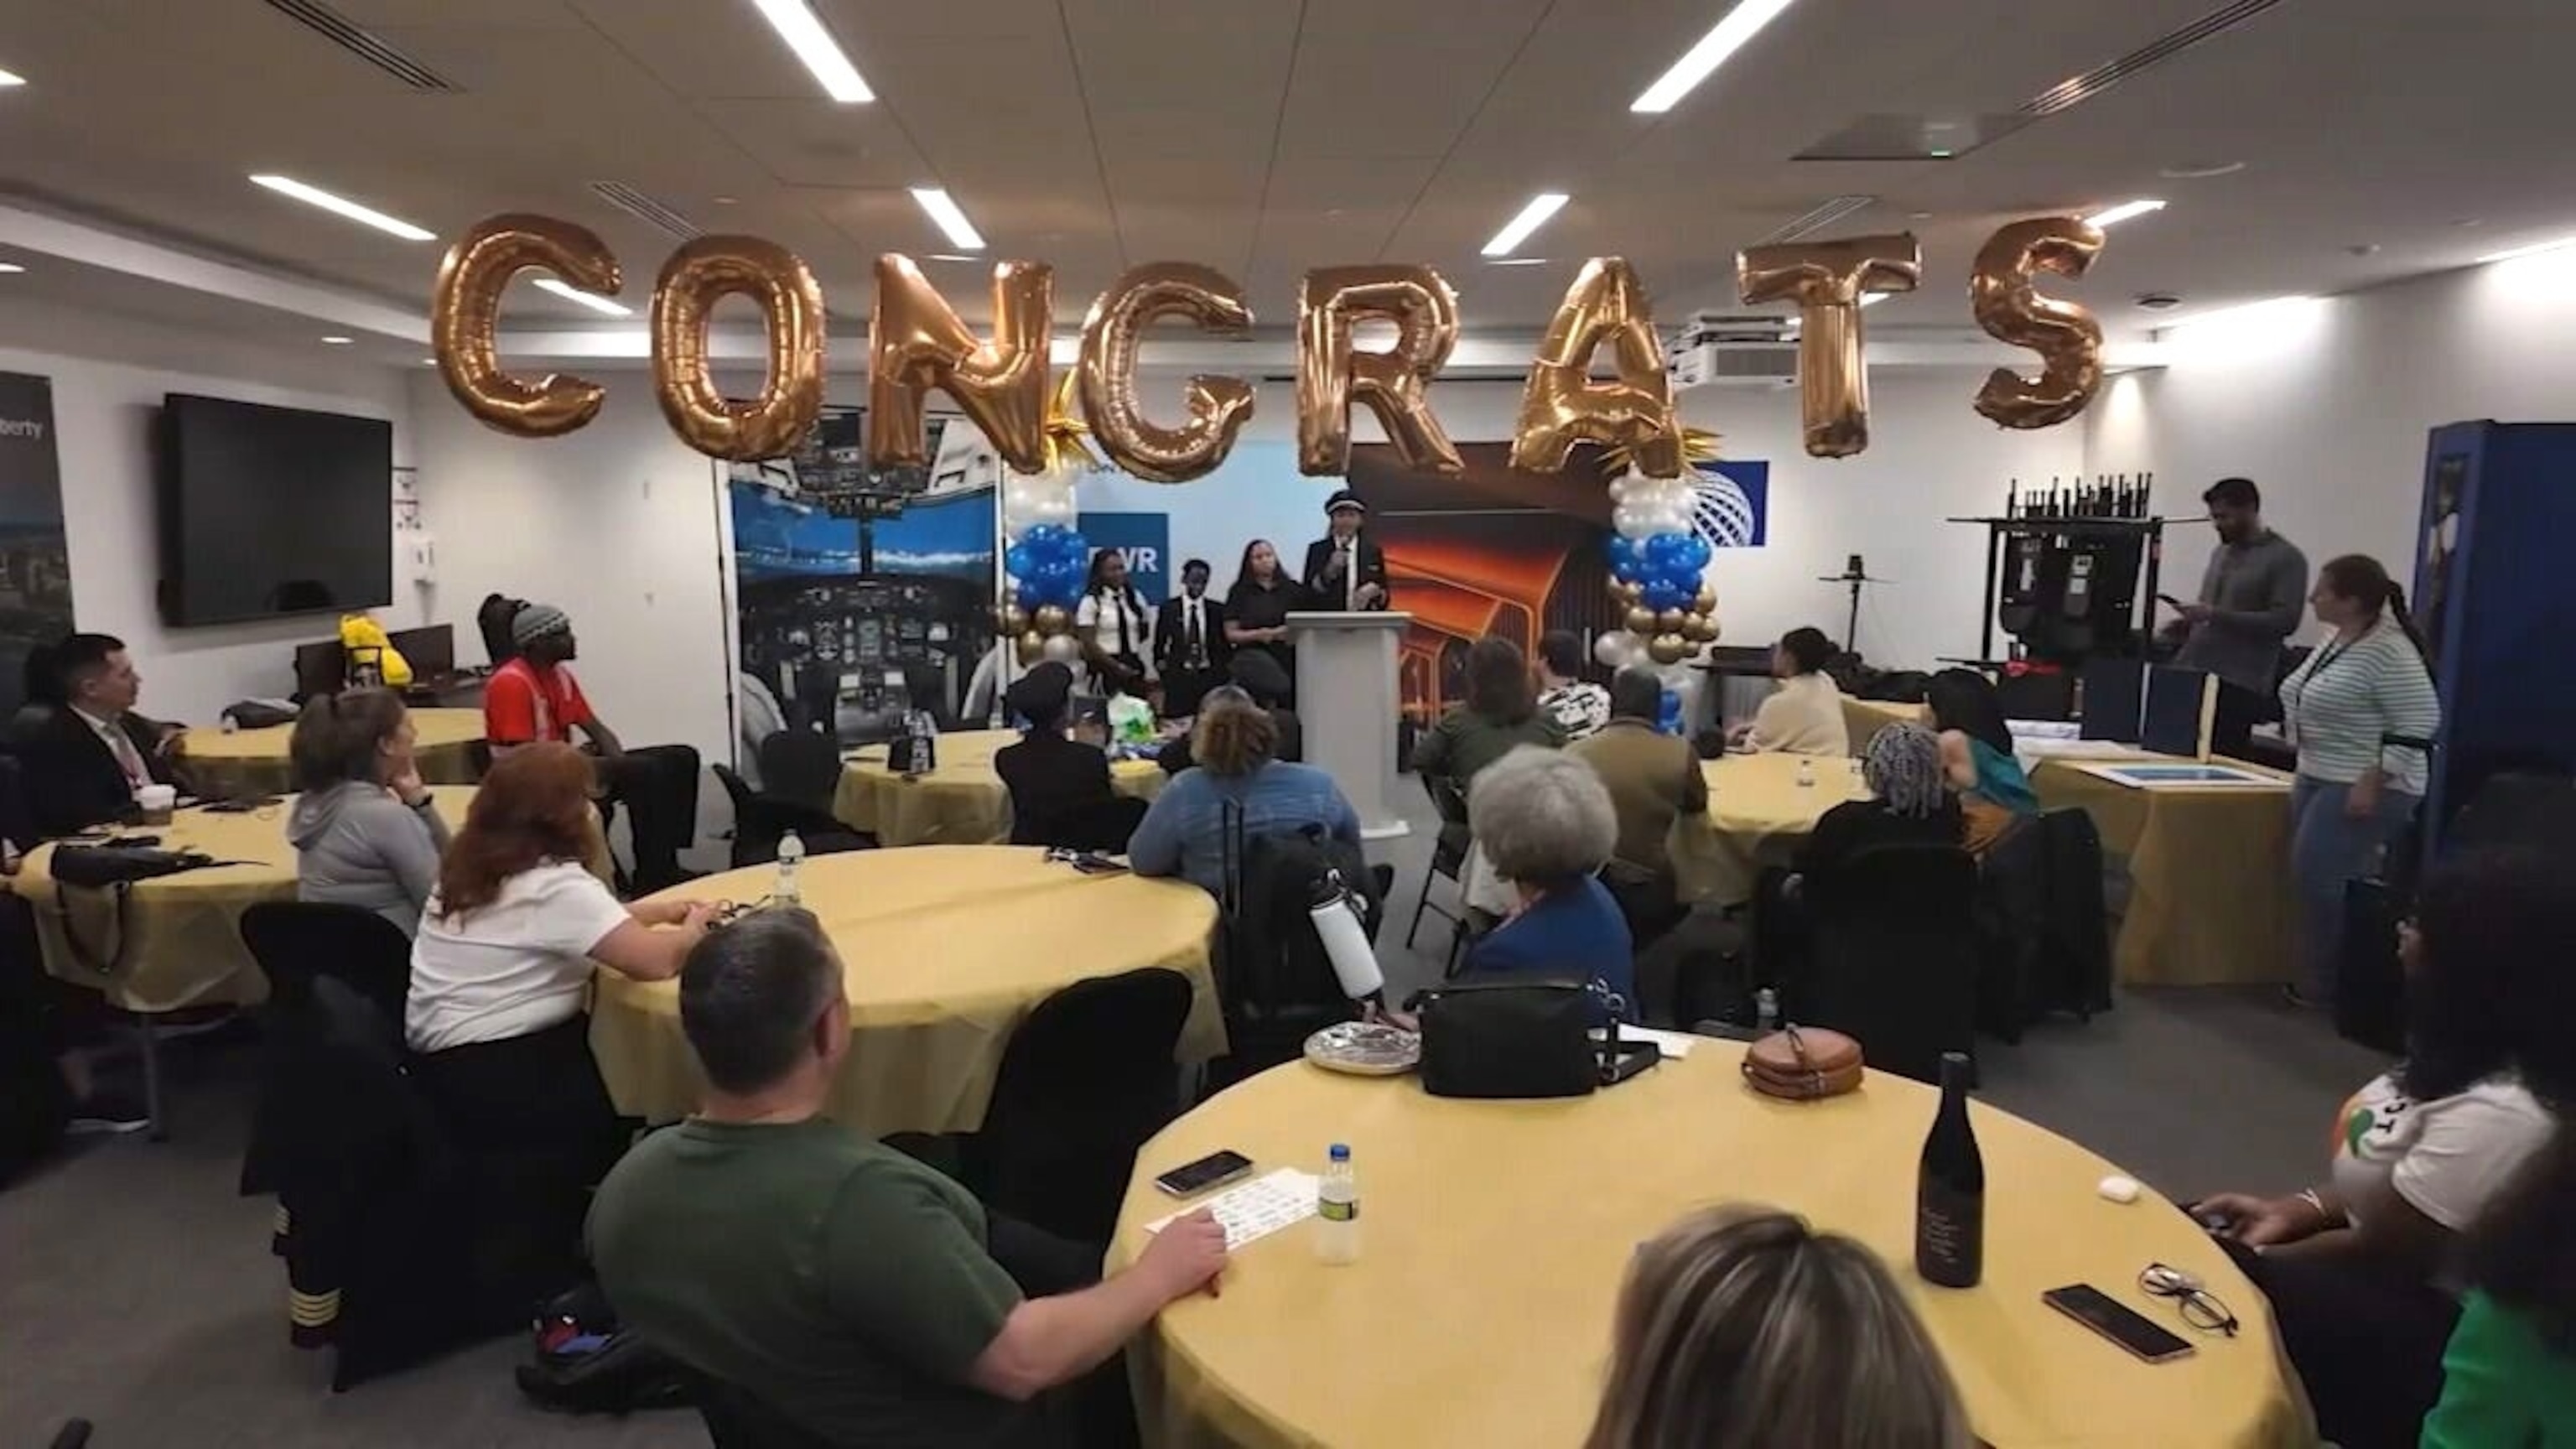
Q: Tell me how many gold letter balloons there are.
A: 8